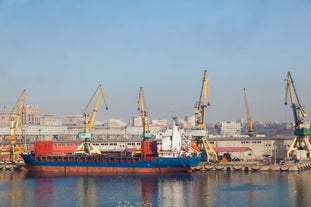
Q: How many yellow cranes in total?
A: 6